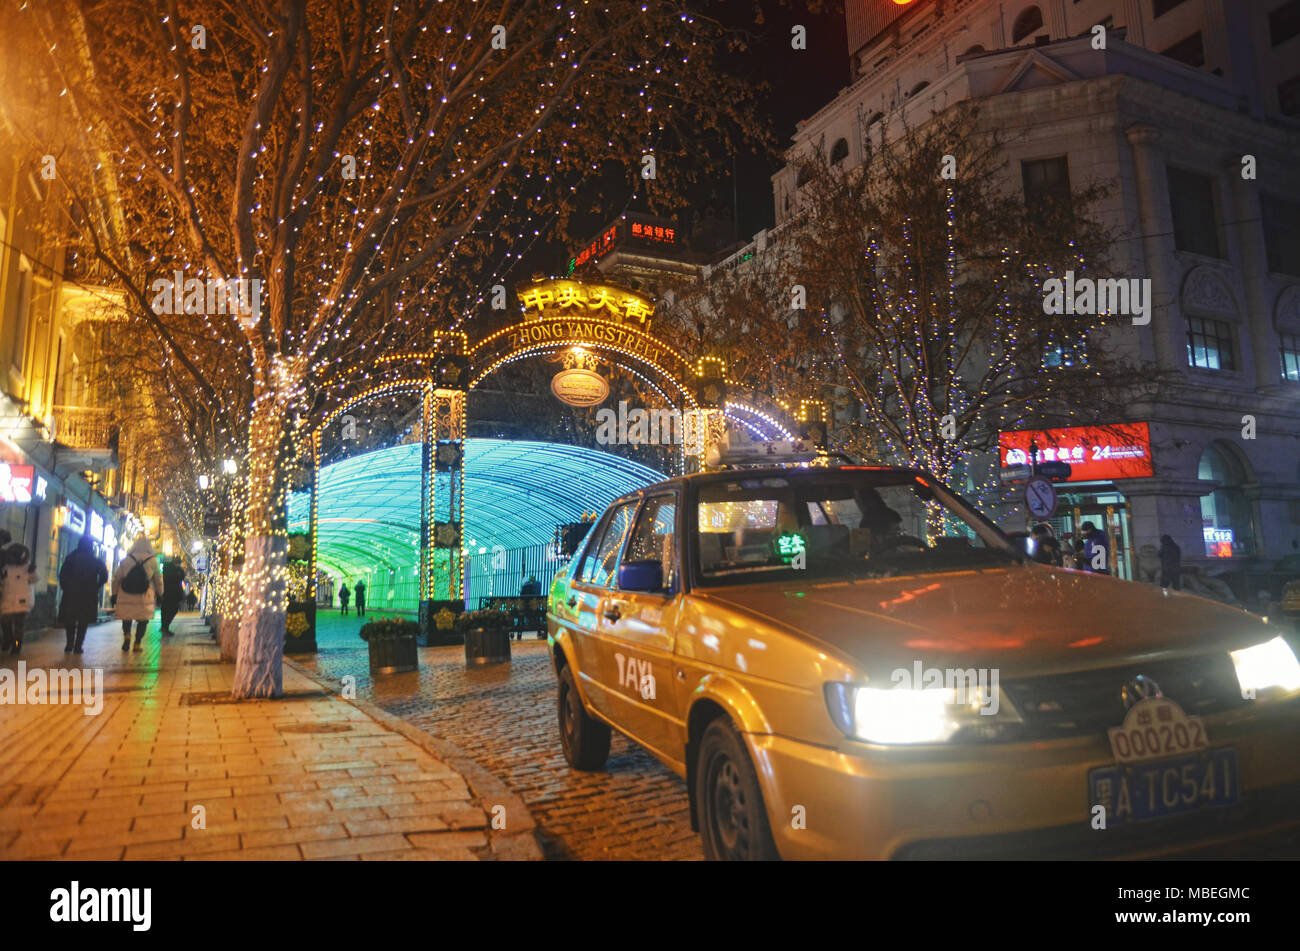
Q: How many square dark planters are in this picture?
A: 2